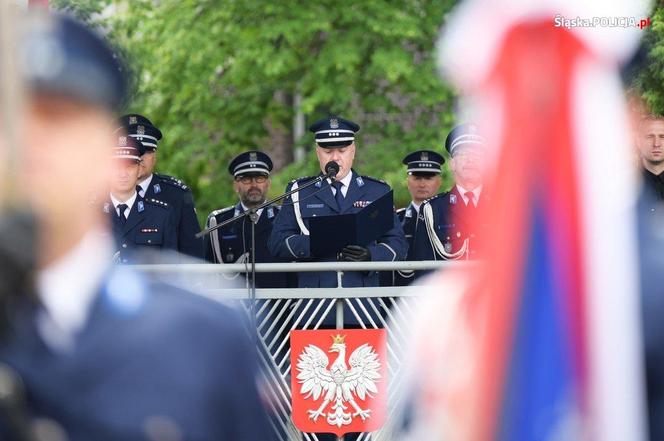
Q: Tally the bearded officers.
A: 1